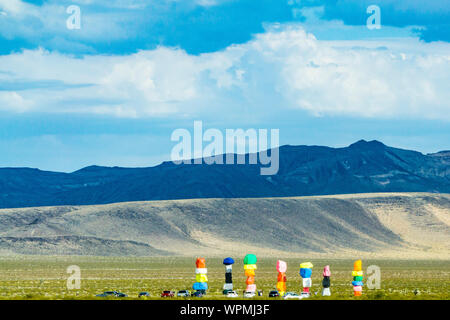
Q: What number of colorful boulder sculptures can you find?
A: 7